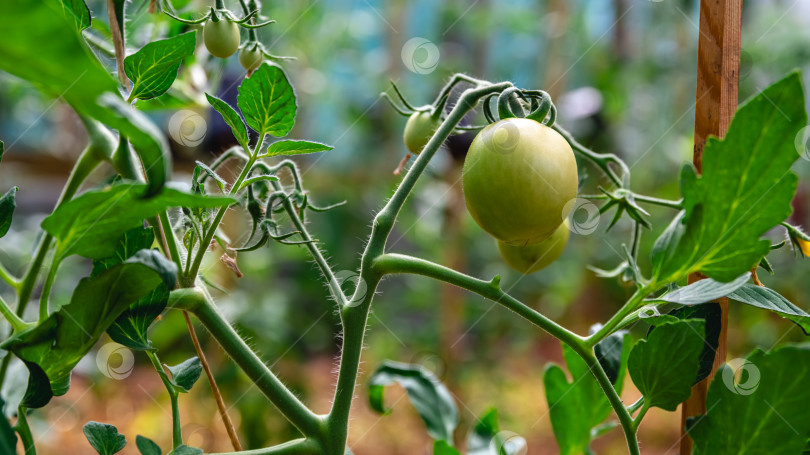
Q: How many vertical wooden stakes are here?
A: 1